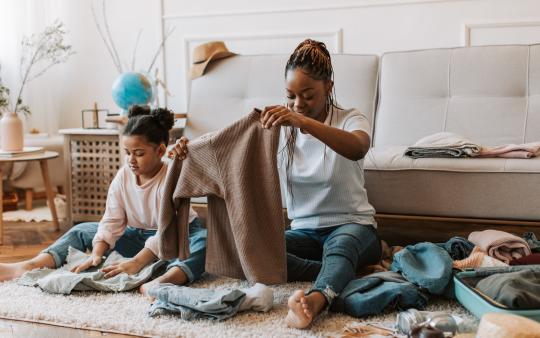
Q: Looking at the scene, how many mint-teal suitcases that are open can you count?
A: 1